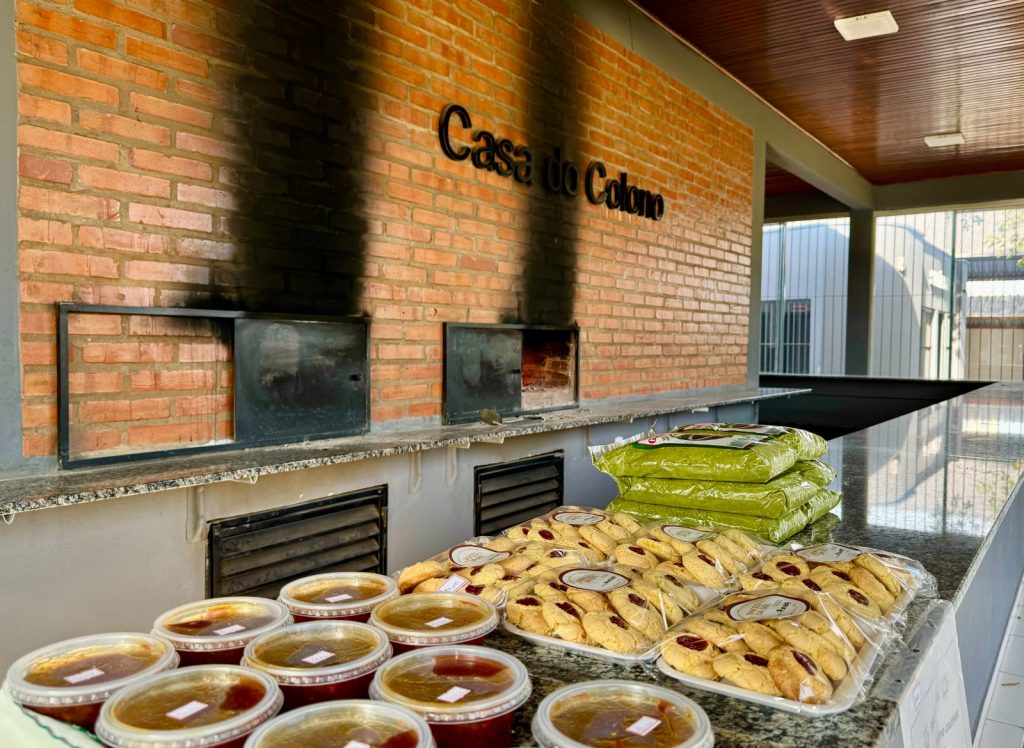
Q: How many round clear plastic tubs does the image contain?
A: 9